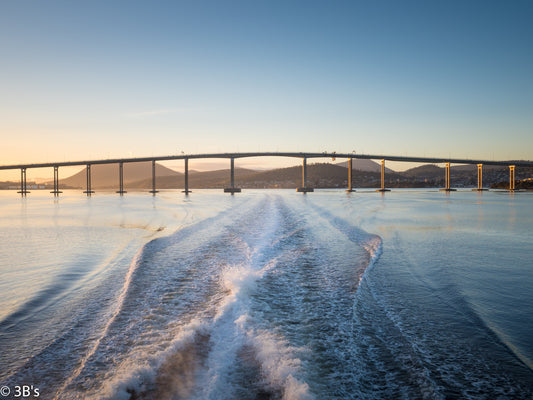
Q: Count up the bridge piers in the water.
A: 13